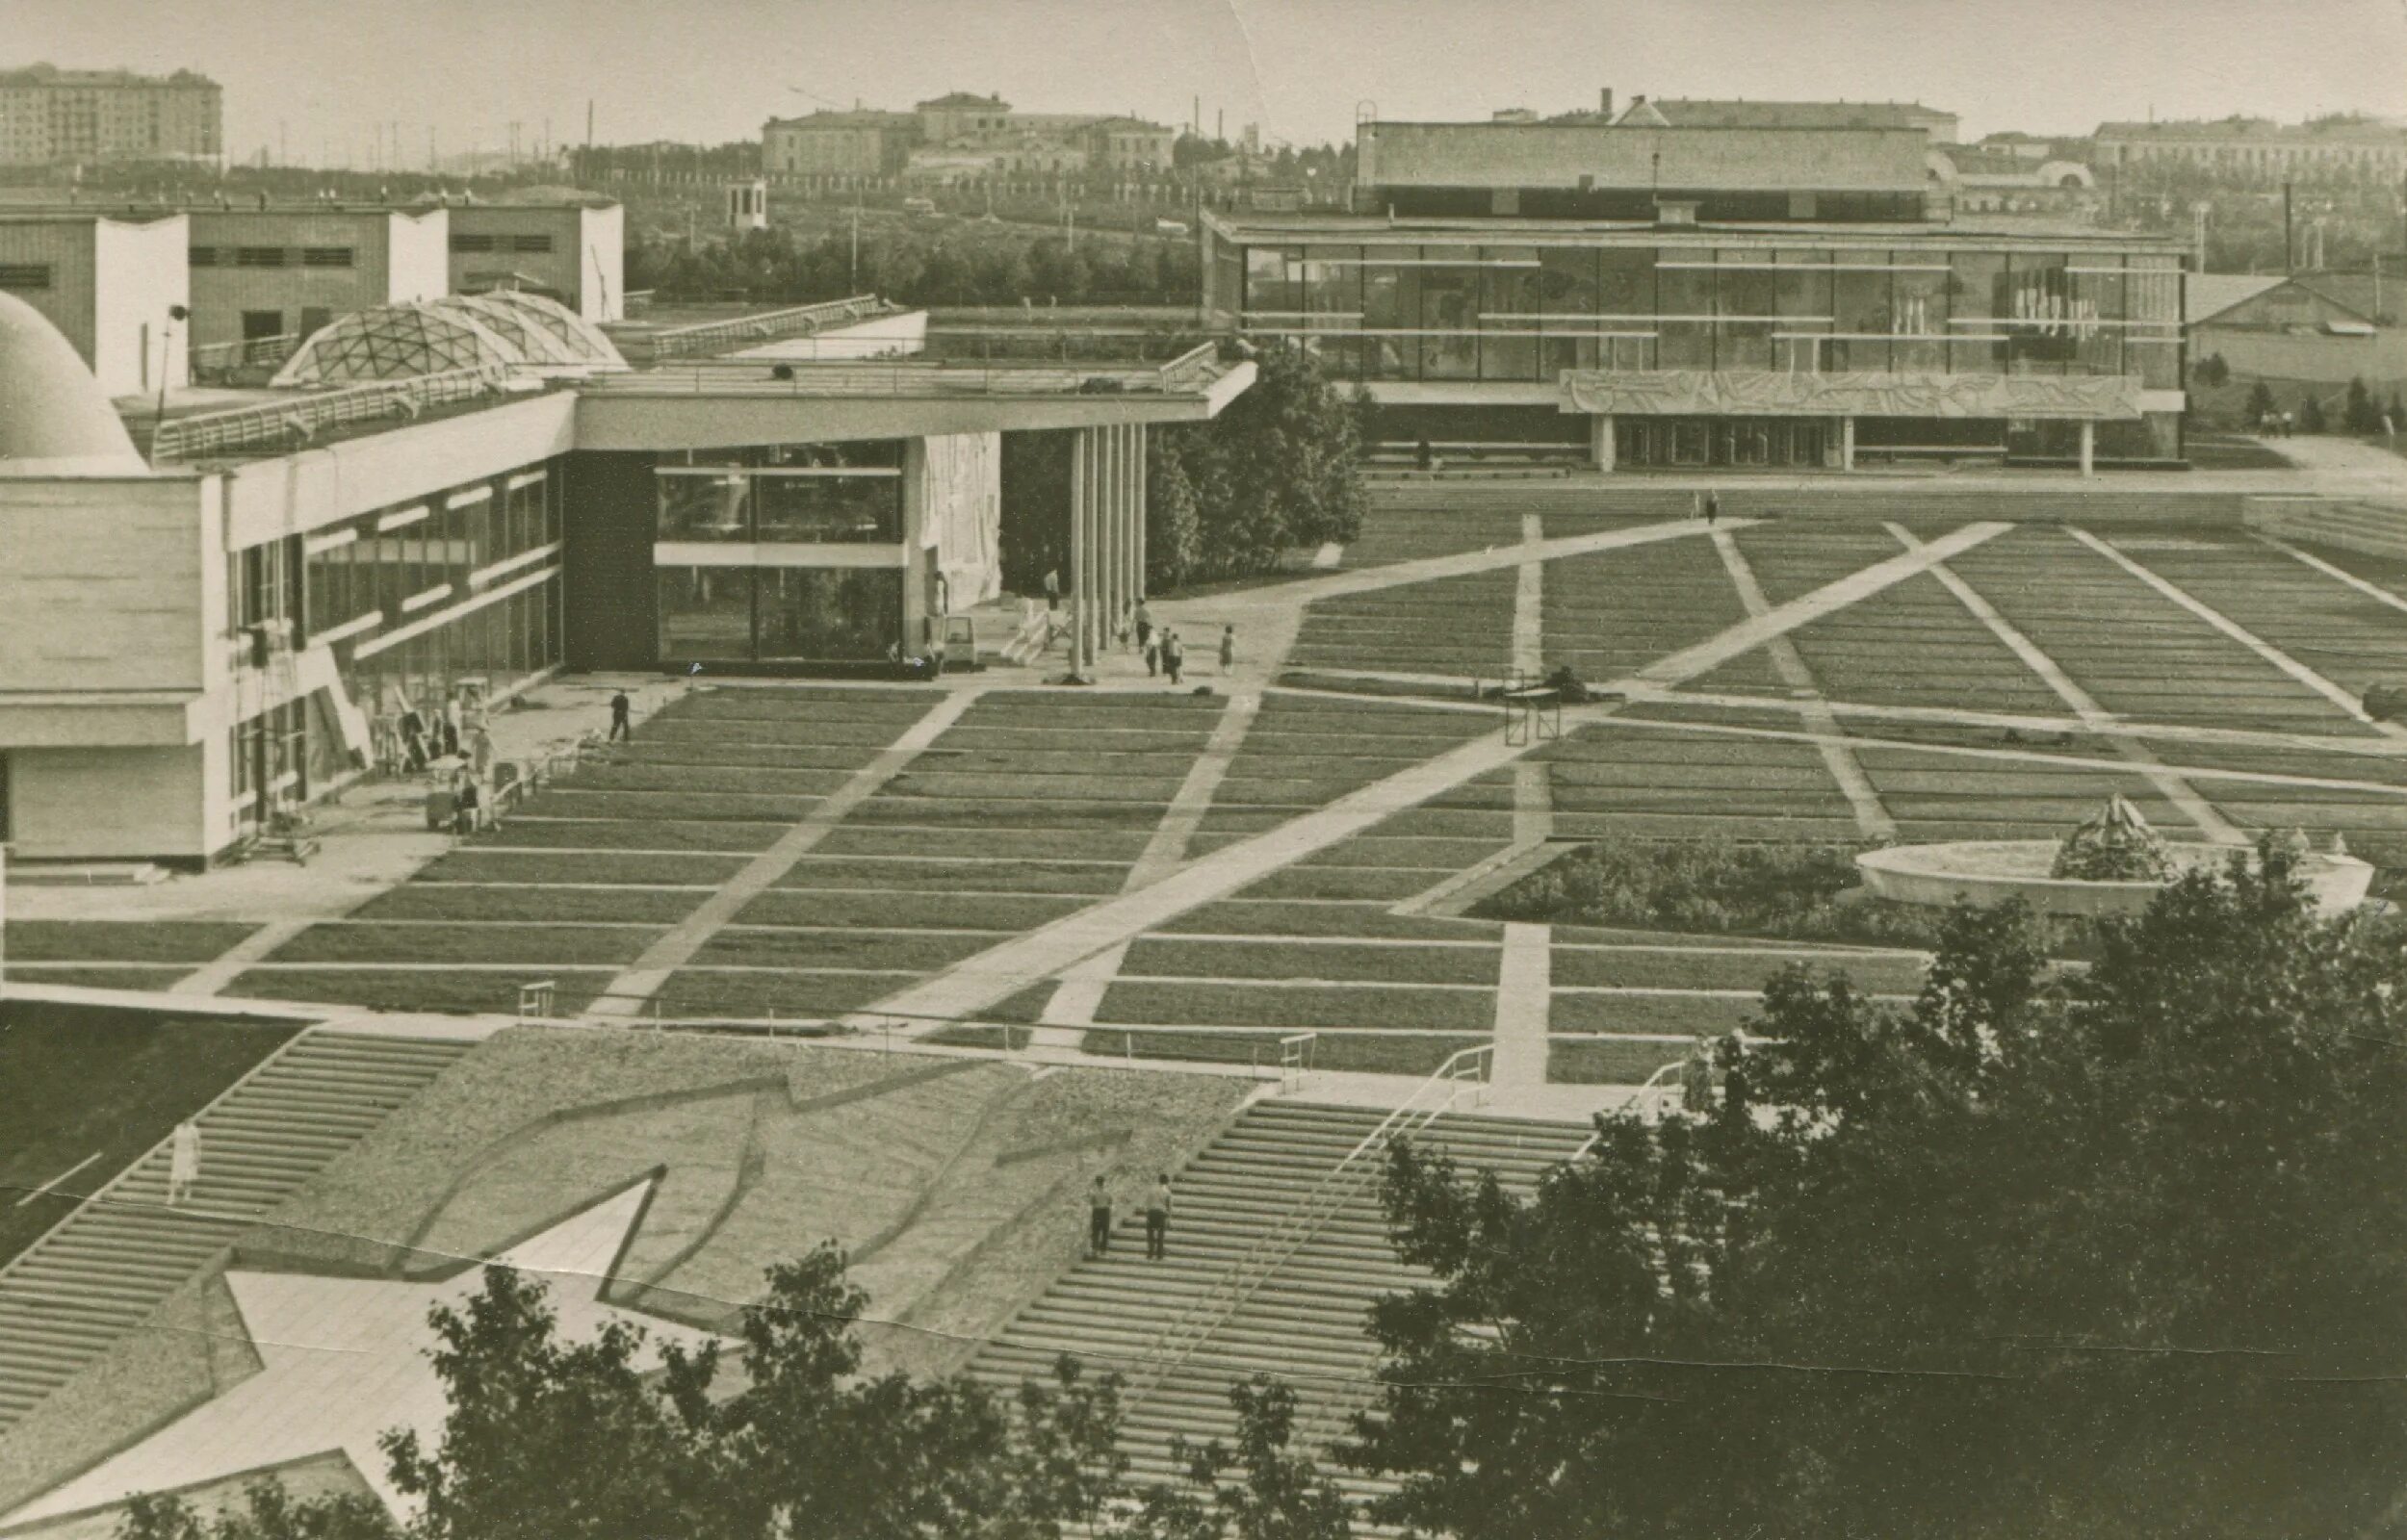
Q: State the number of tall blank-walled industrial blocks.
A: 3